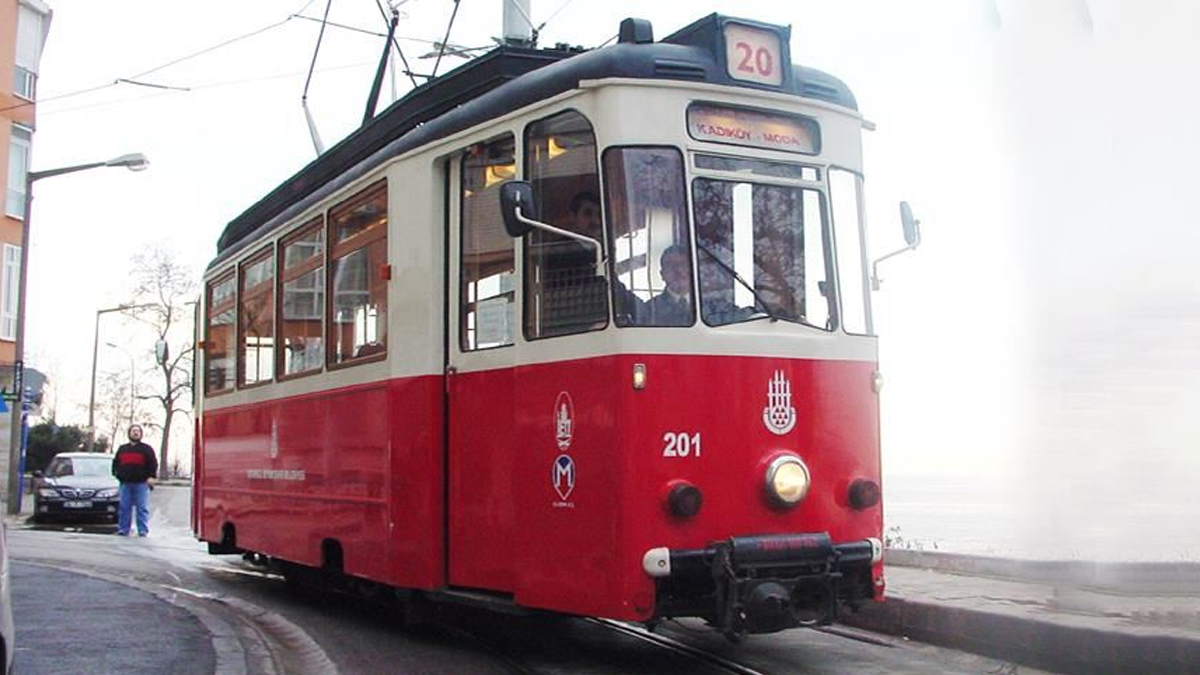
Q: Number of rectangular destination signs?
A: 1